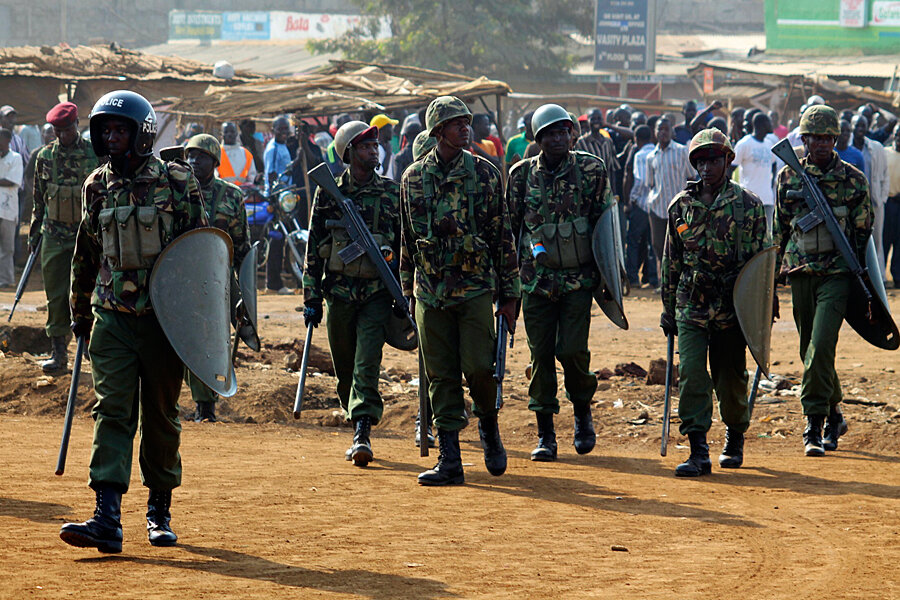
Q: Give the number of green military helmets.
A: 5